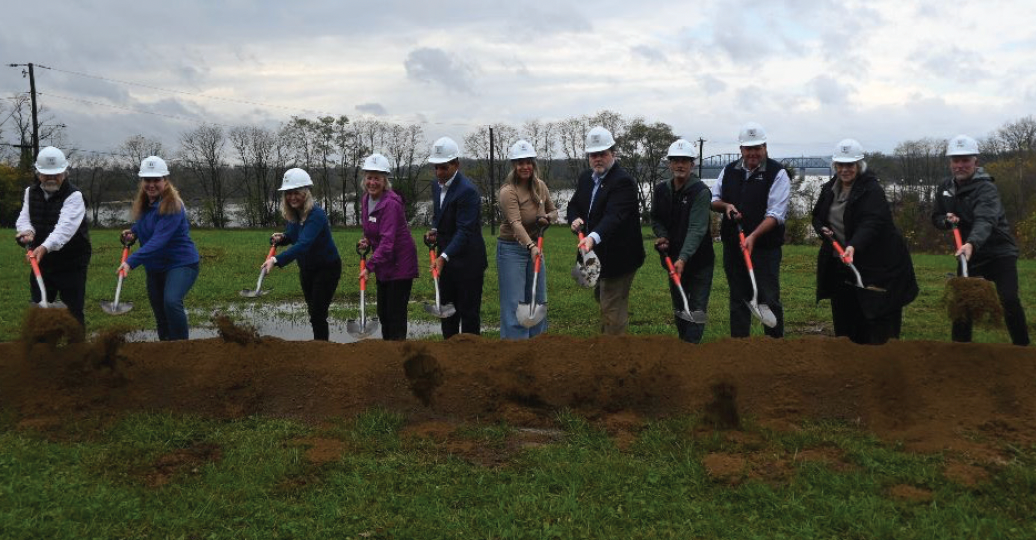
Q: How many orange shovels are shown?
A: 11